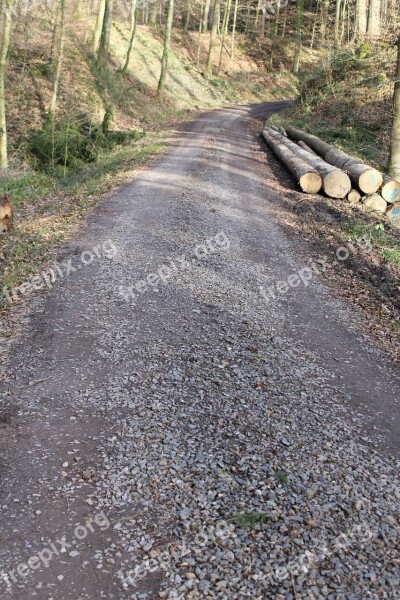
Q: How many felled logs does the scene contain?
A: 7